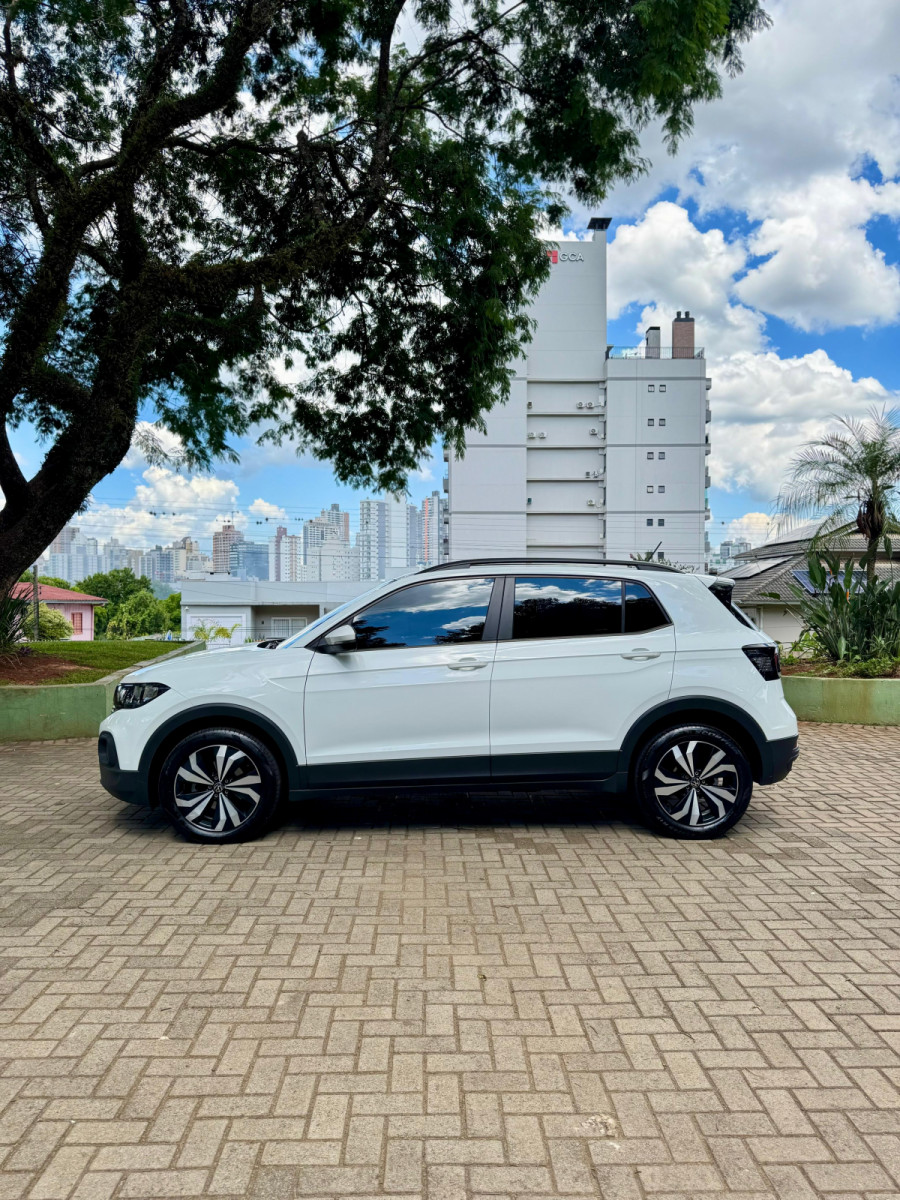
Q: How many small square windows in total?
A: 10